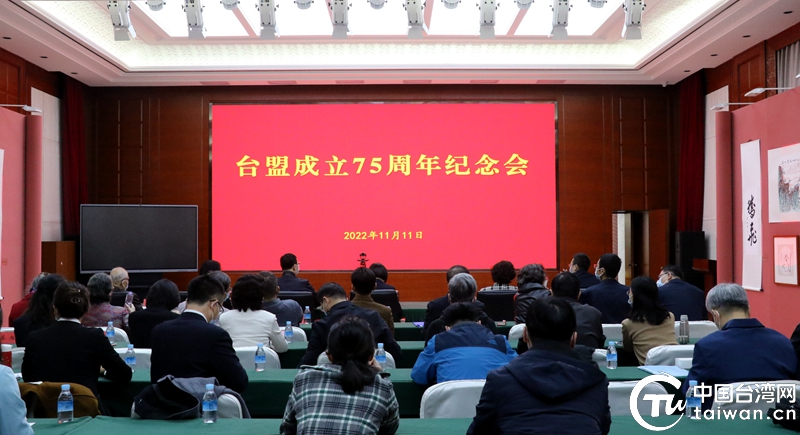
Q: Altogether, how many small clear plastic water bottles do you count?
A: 10